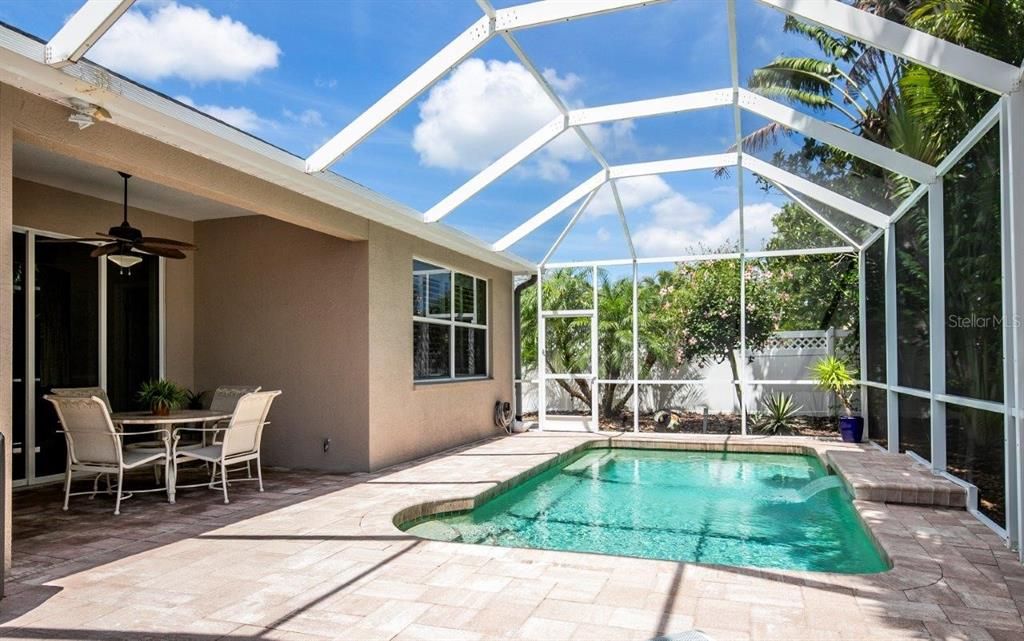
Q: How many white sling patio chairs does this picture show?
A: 4